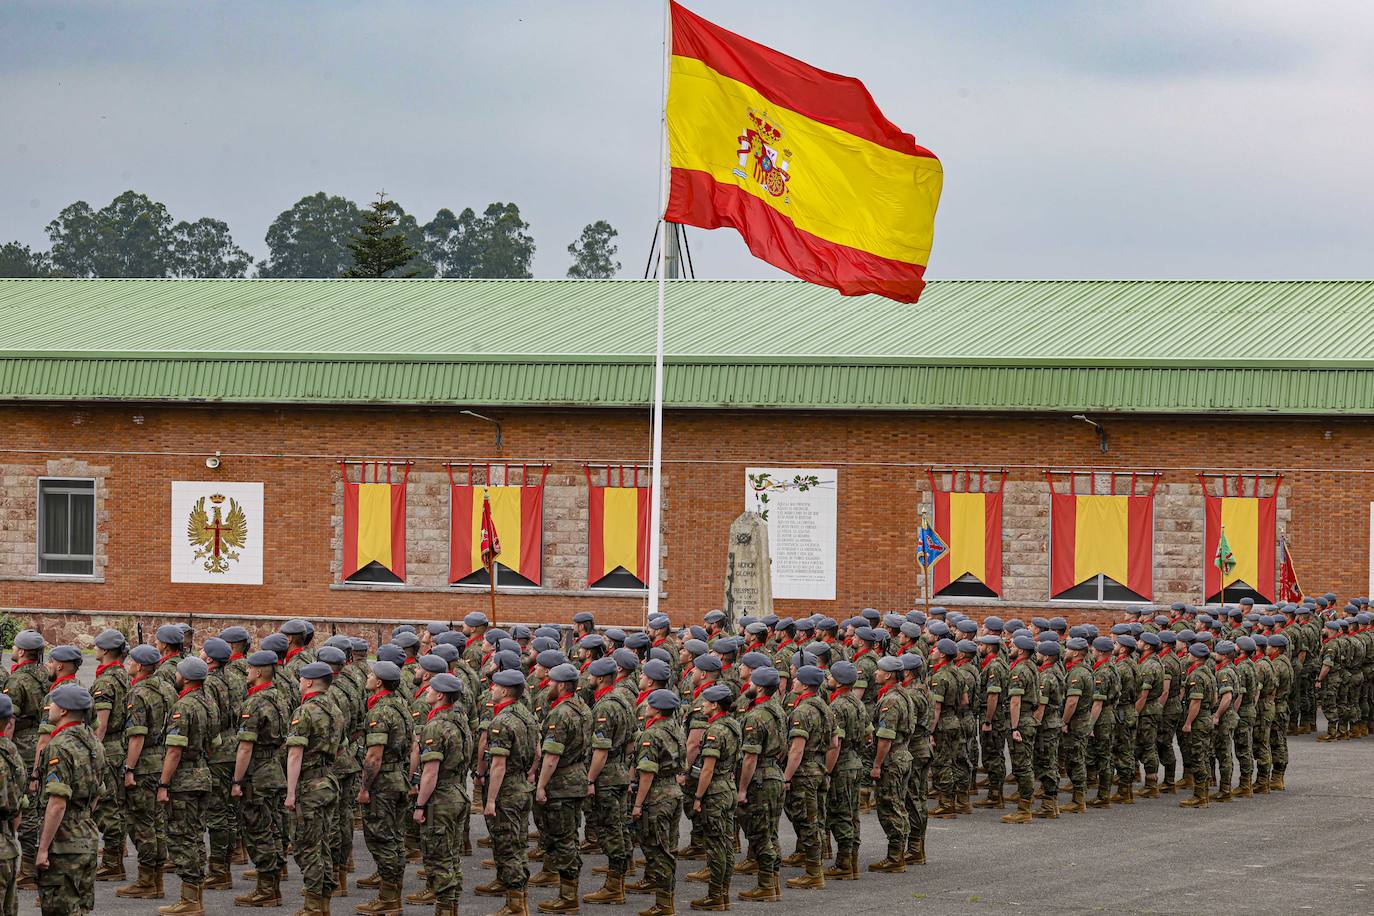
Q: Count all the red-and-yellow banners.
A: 6